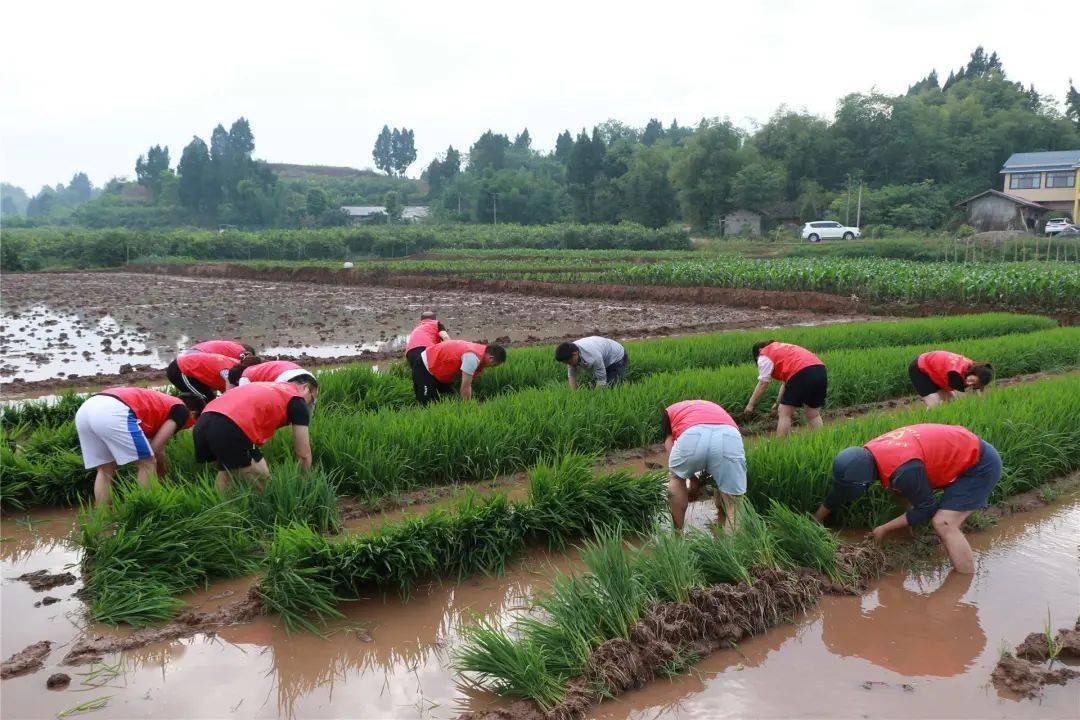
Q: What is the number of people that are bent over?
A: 12